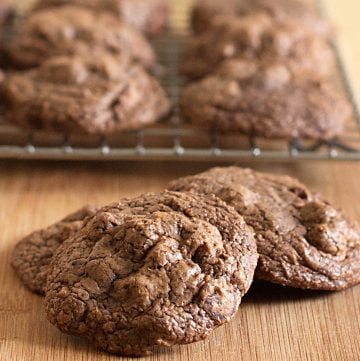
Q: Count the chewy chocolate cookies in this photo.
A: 9